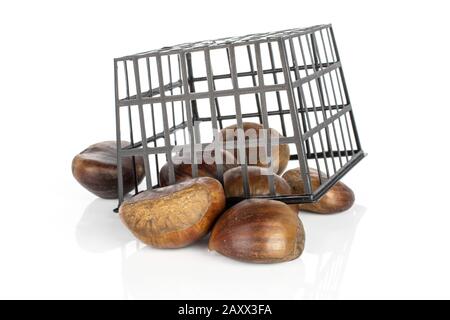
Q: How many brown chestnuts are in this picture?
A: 7